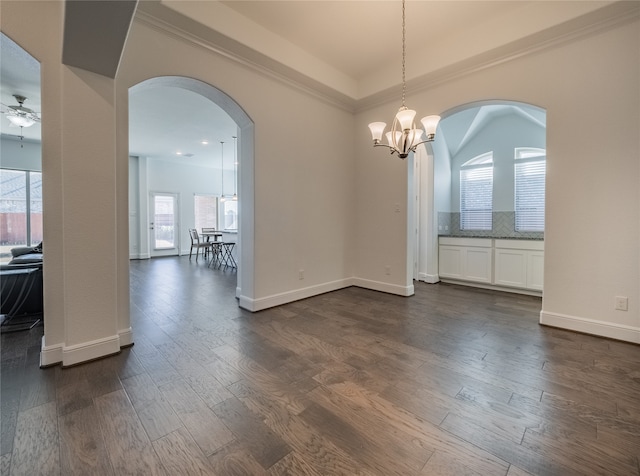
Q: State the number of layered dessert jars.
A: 0